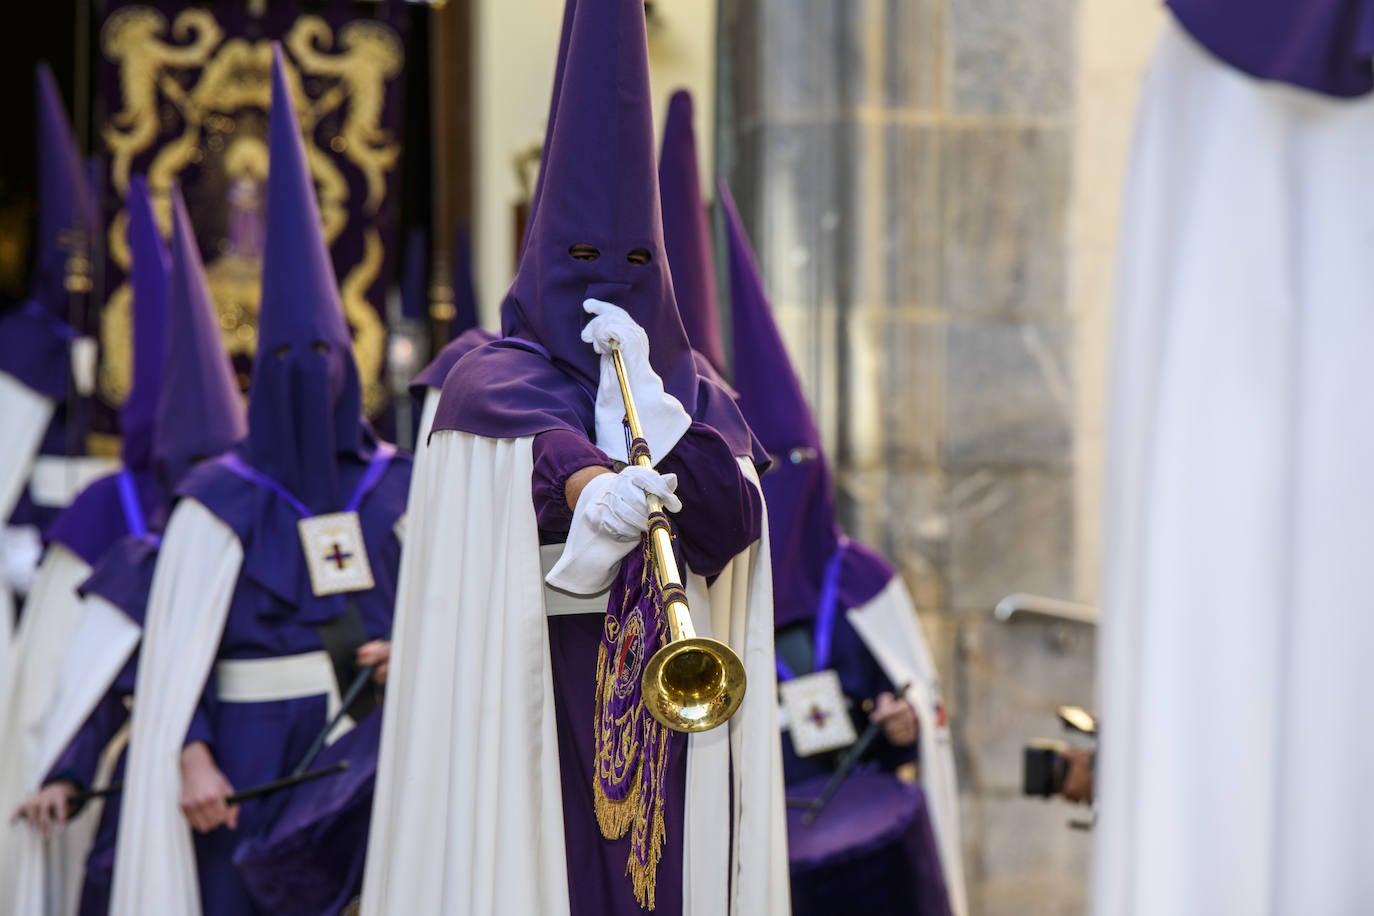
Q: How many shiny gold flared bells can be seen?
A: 1